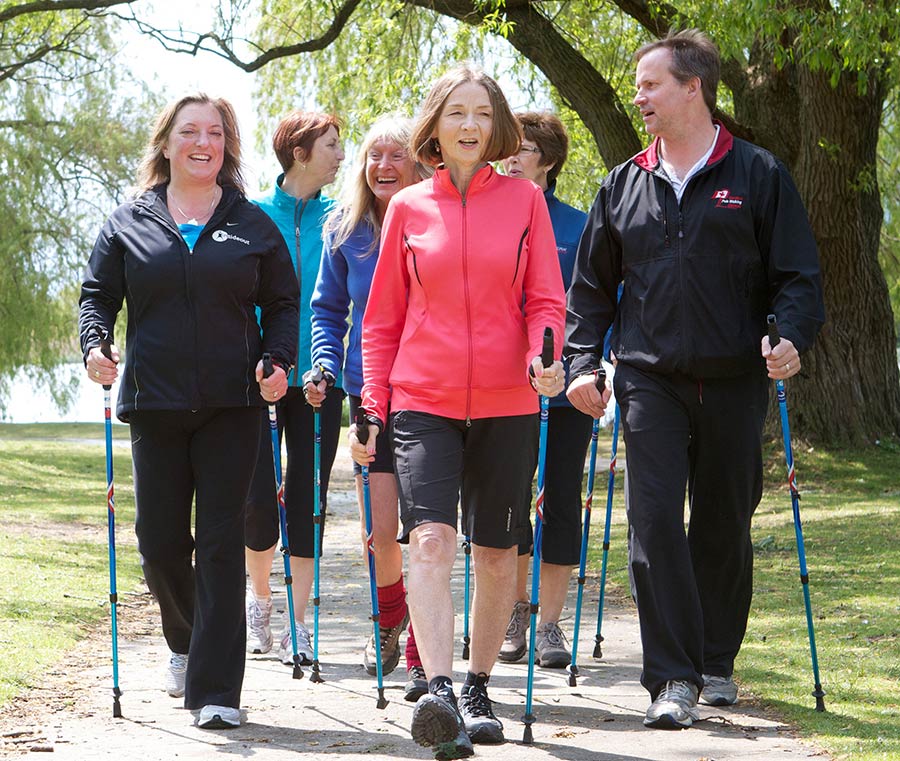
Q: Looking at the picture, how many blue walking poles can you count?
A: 9